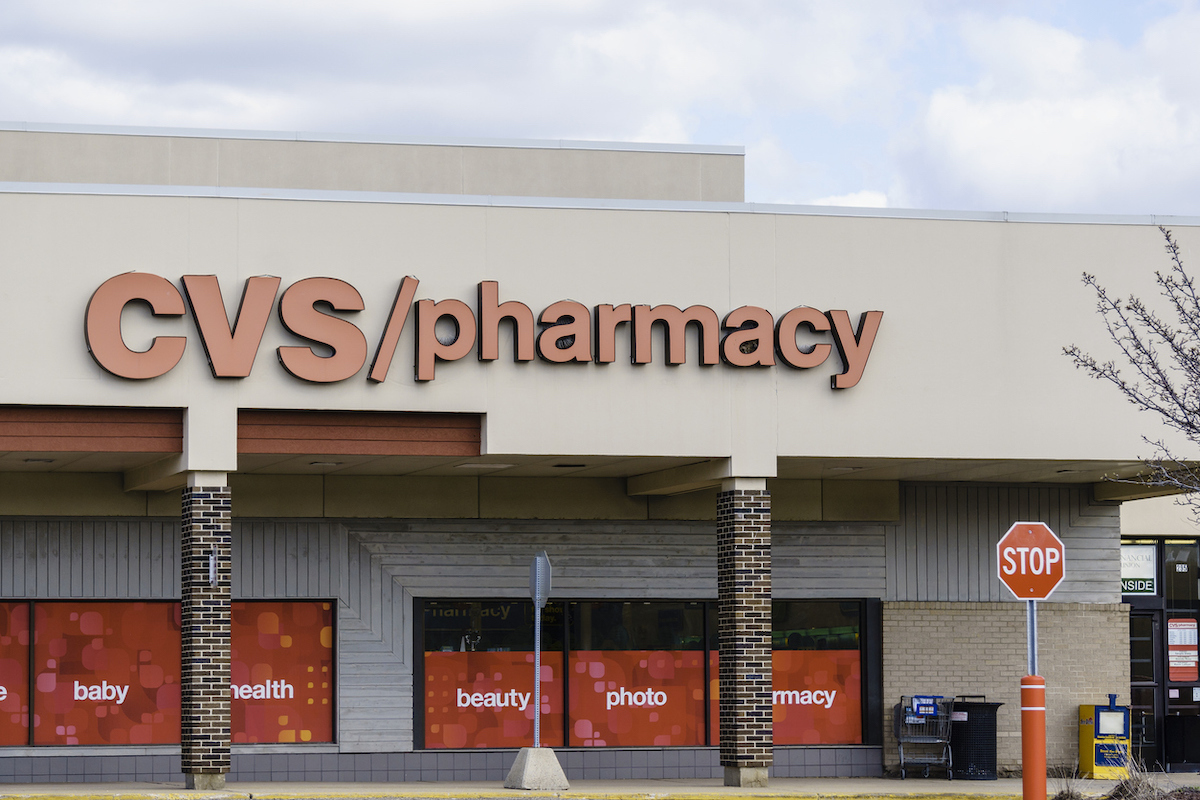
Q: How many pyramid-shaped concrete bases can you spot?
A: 1